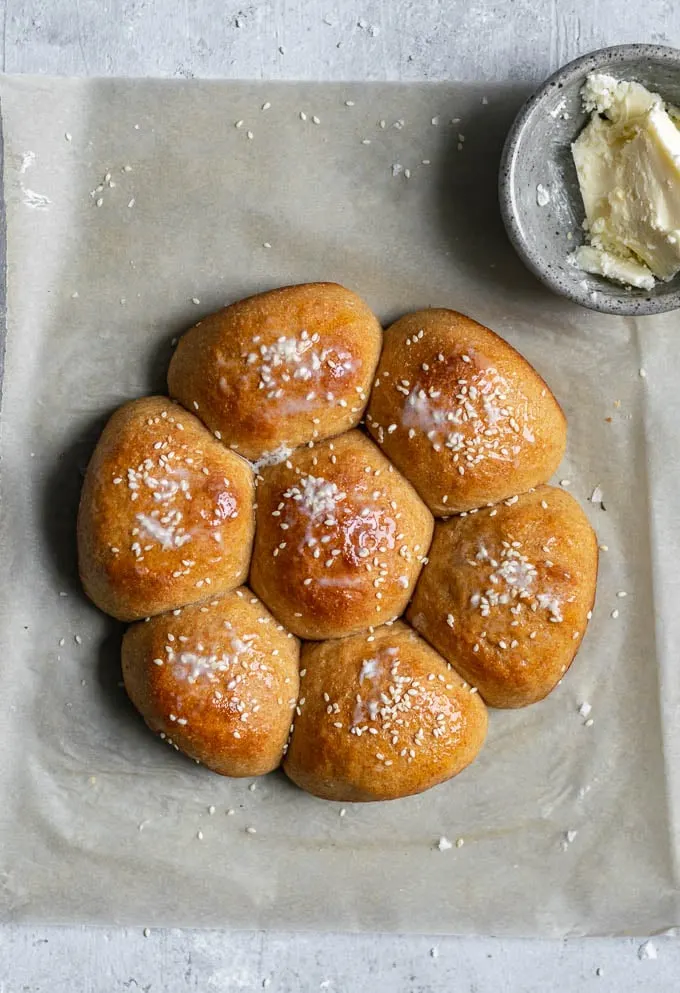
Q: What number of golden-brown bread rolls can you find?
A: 7